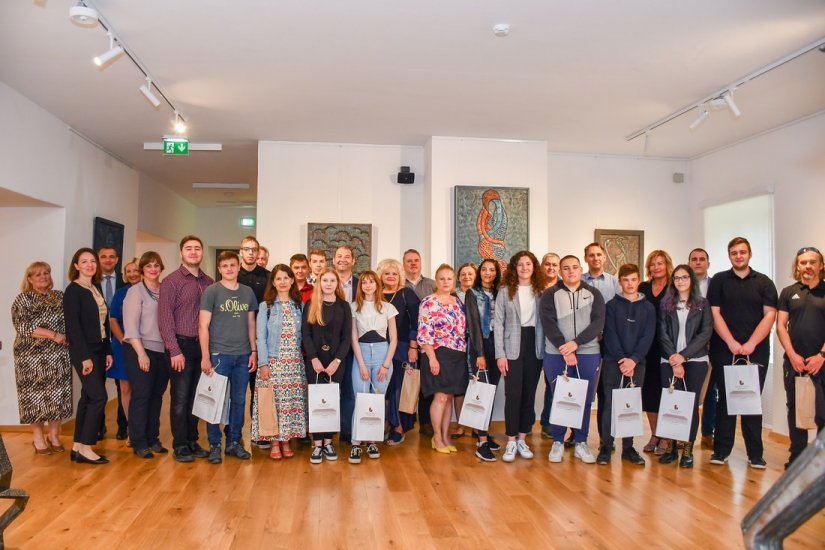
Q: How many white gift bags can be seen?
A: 8